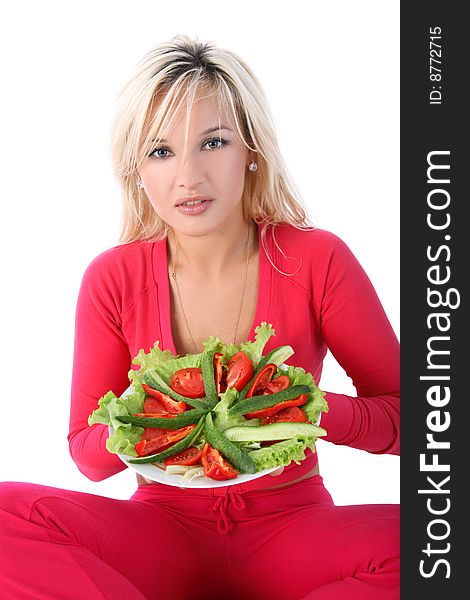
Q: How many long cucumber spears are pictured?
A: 8